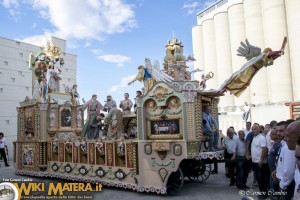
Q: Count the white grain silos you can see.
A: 7